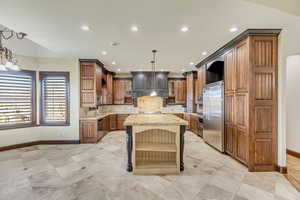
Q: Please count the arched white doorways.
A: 1